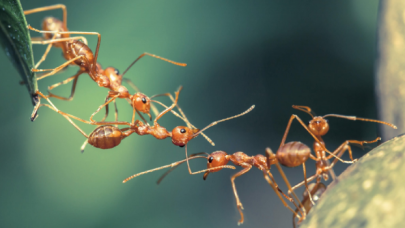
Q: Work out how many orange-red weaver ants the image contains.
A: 5